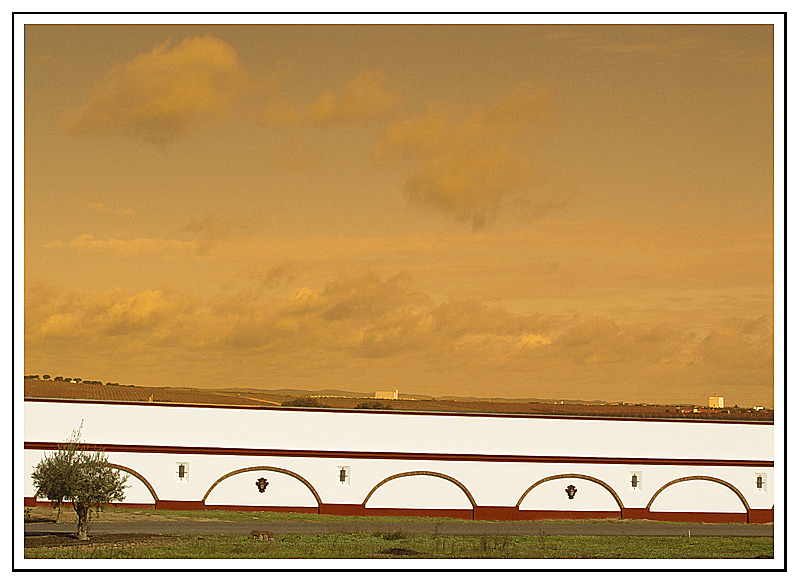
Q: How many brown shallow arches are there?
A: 5